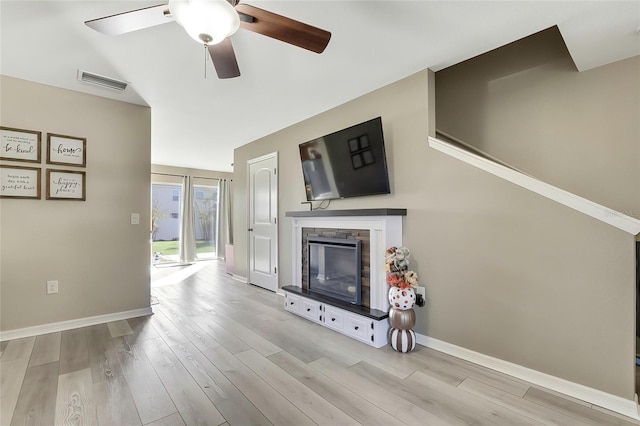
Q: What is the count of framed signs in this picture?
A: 4